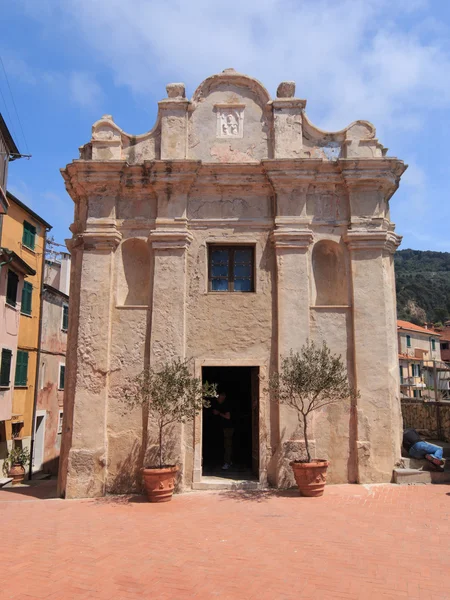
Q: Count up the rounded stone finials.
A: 2